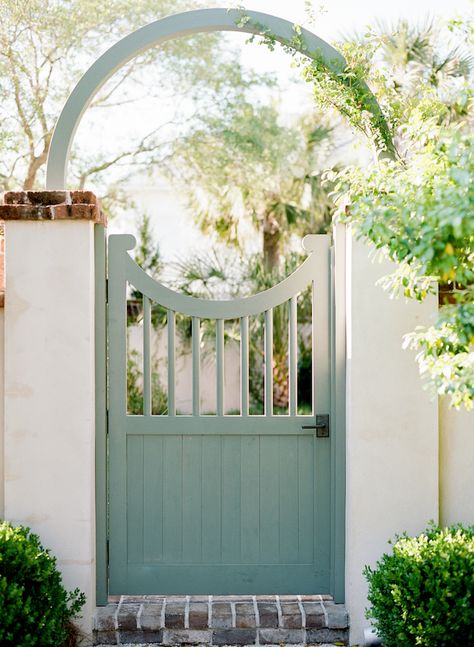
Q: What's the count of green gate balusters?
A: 7